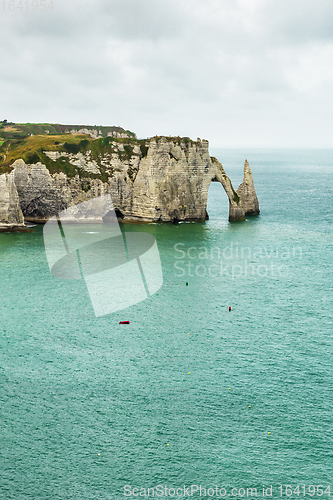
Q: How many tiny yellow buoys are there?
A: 7